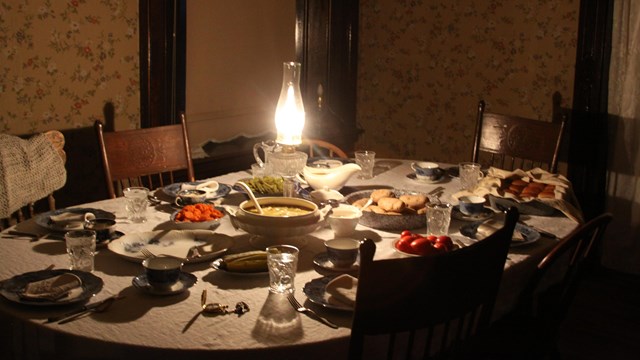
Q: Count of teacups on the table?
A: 6